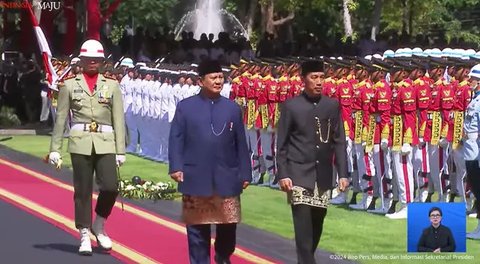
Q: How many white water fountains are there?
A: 1